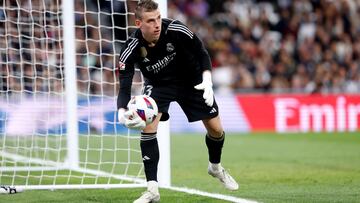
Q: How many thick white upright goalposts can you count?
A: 2